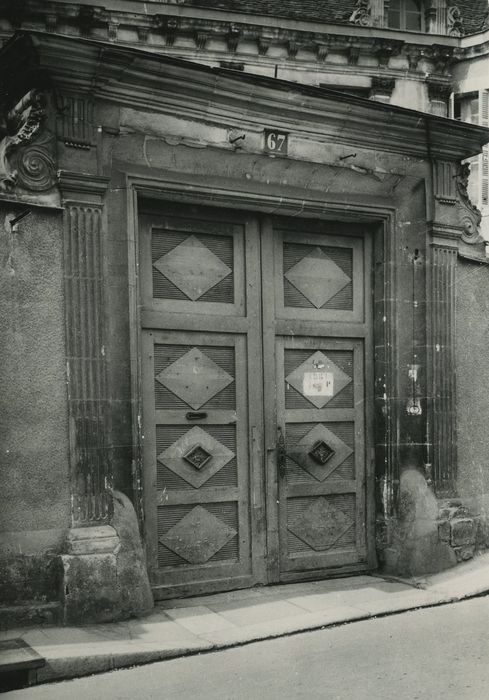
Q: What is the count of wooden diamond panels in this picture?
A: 8